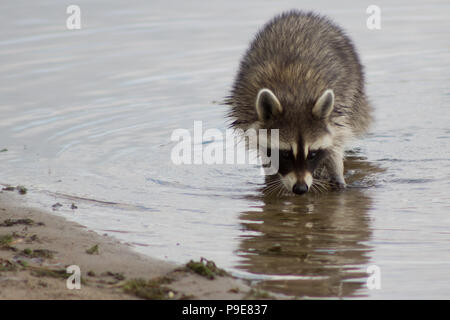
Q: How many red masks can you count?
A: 0